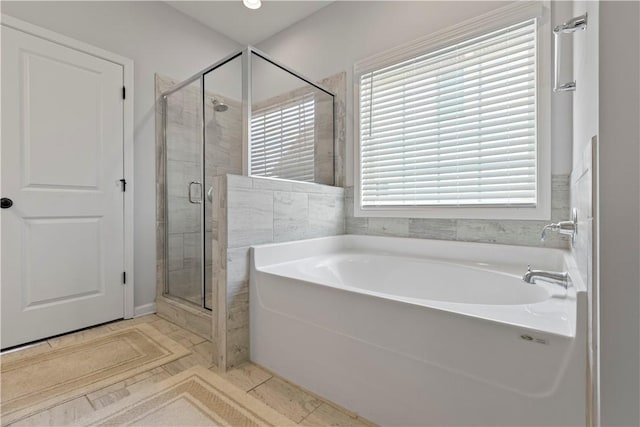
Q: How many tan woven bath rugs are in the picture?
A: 2